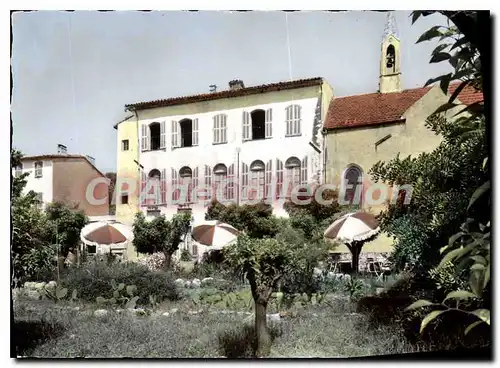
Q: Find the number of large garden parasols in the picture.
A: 3